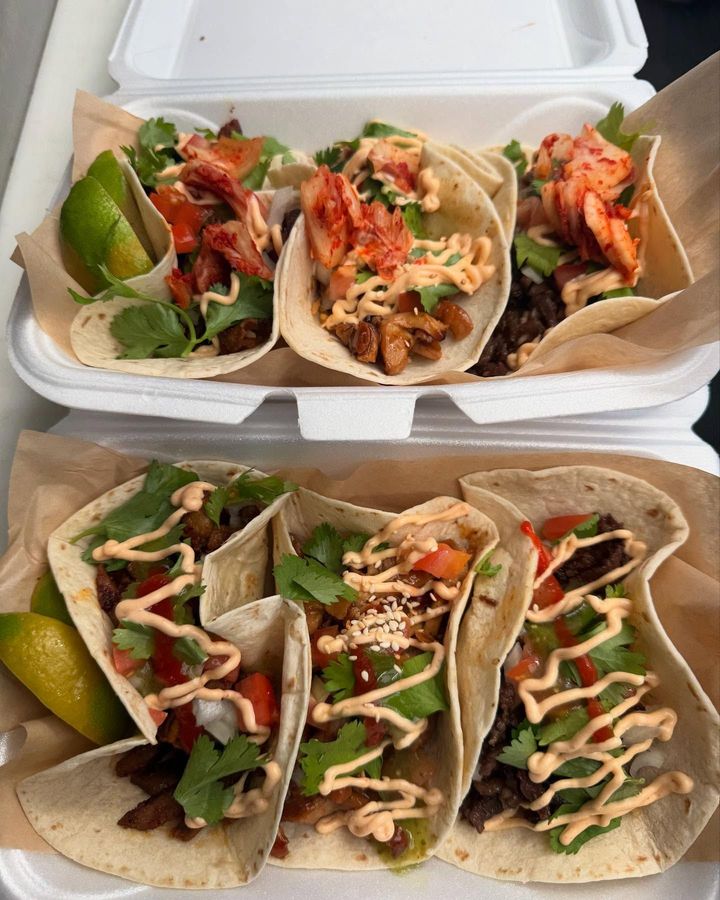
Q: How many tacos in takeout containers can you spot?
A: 6